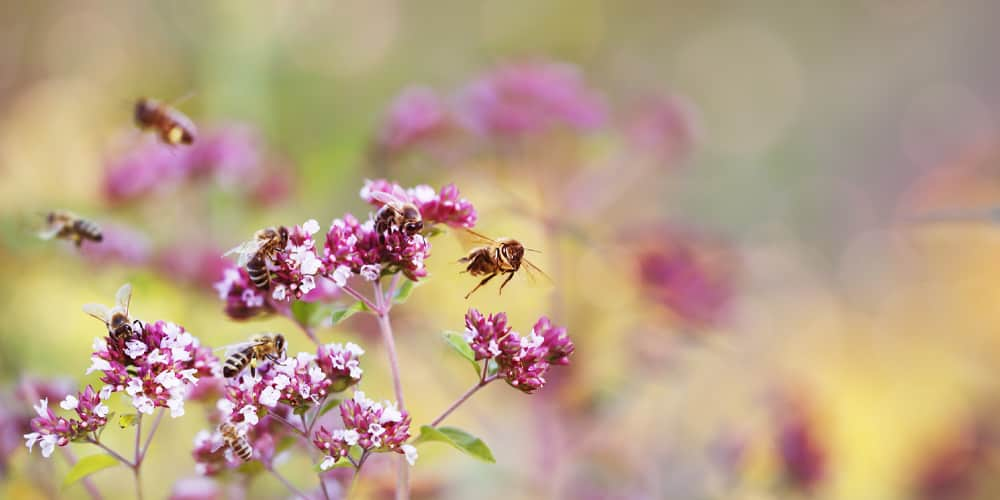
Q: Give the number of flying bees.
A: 3